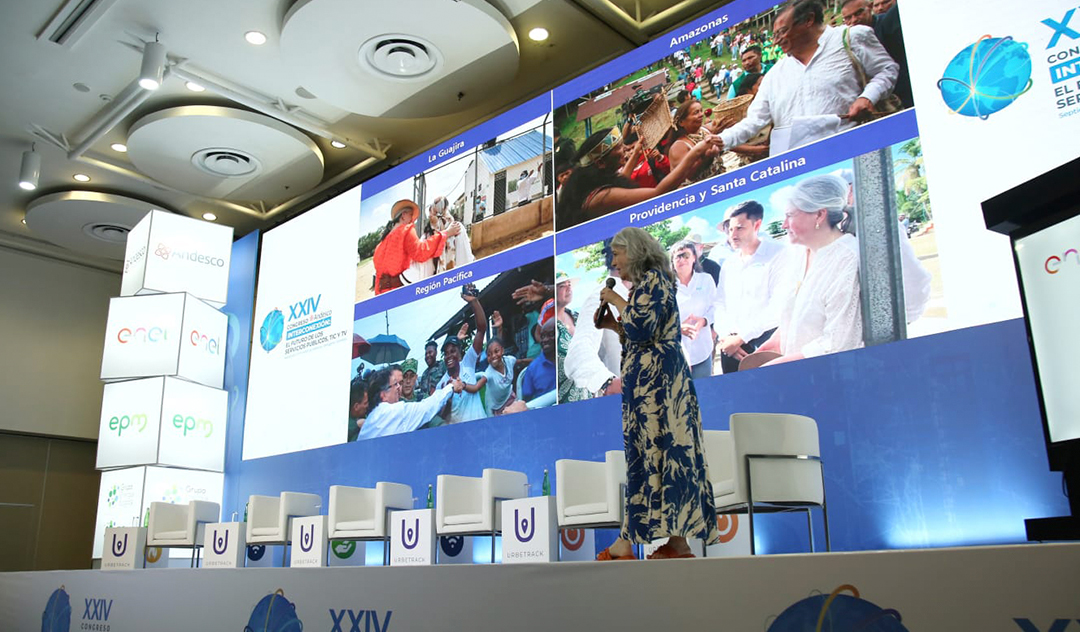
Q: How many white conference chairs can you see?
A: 6